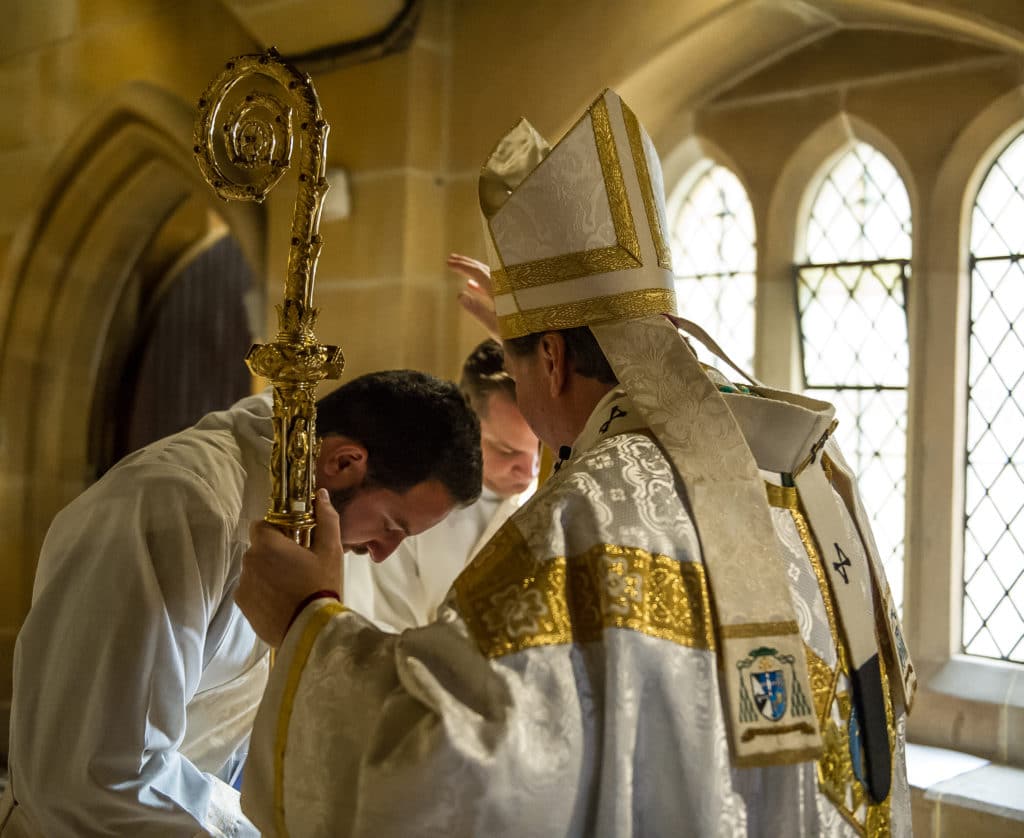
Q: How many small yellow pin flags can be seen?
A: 0